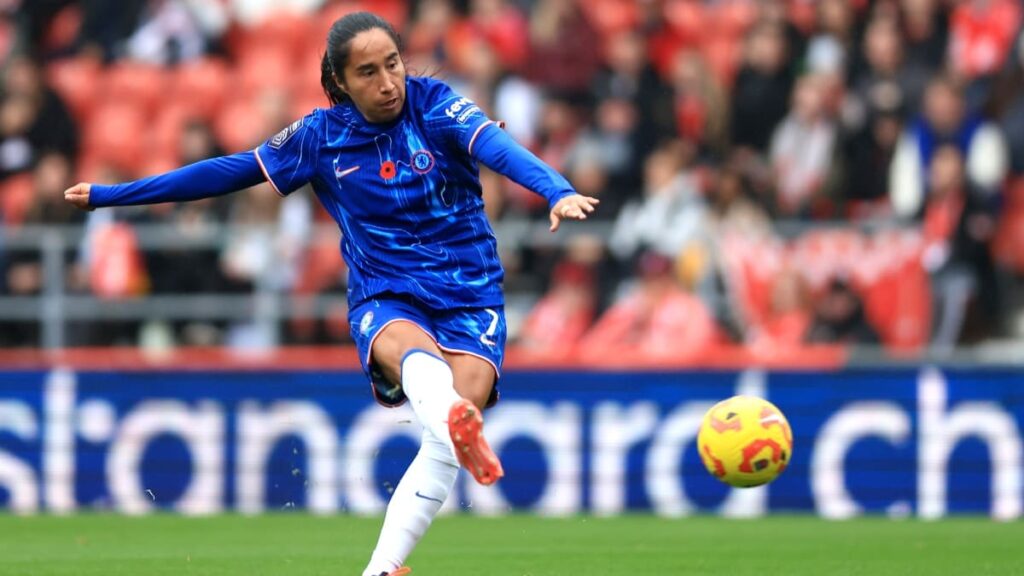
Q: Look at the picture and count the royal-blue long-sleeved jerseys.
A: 1